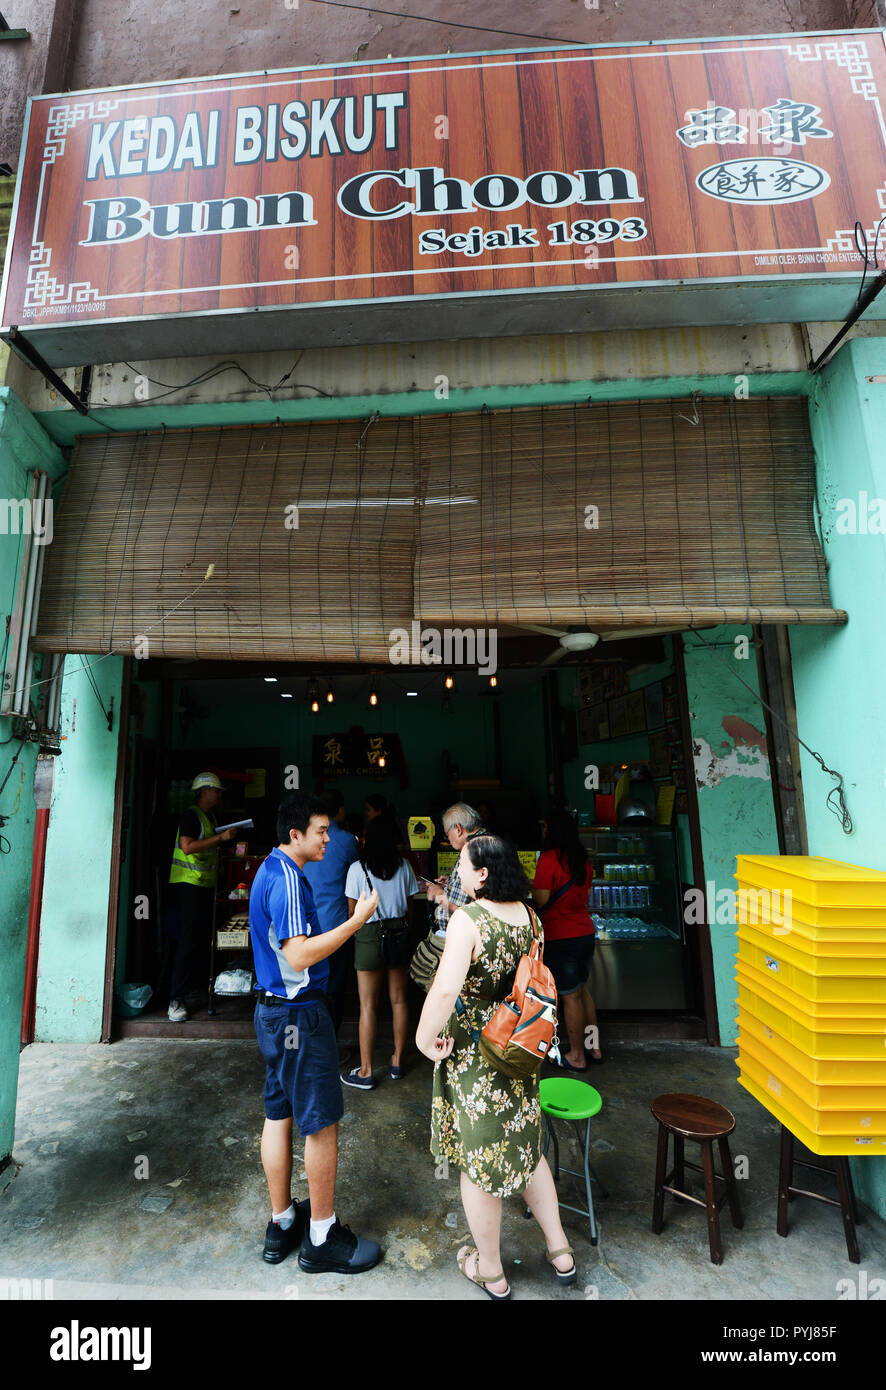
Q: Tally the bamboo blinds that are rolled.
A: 2